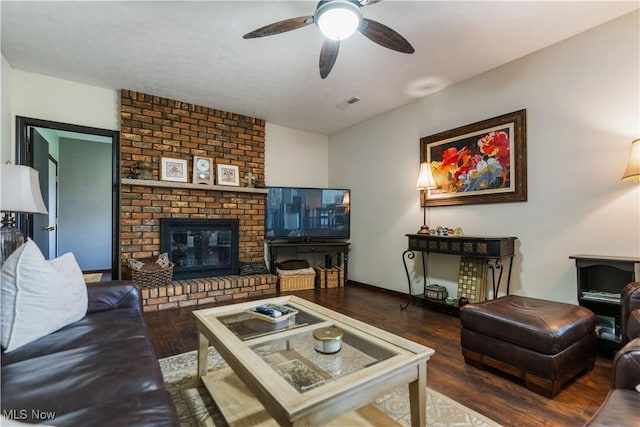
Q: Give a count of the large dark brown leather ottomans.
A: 1